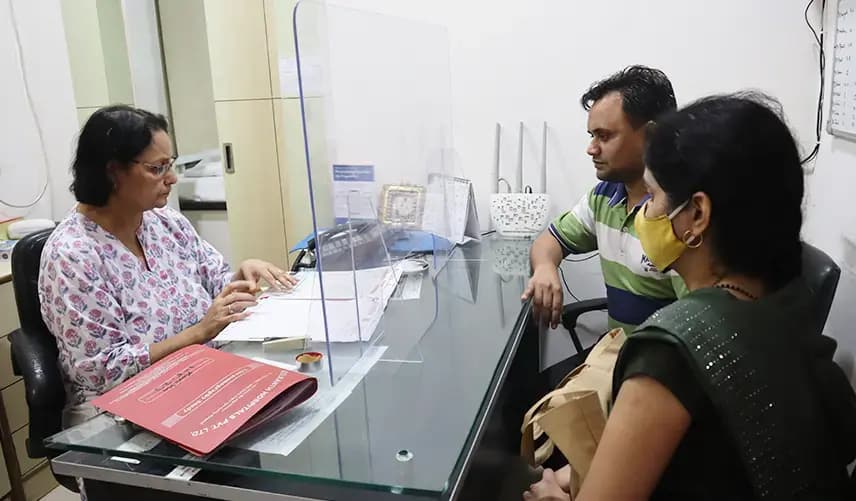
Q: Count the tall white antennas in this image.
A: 3